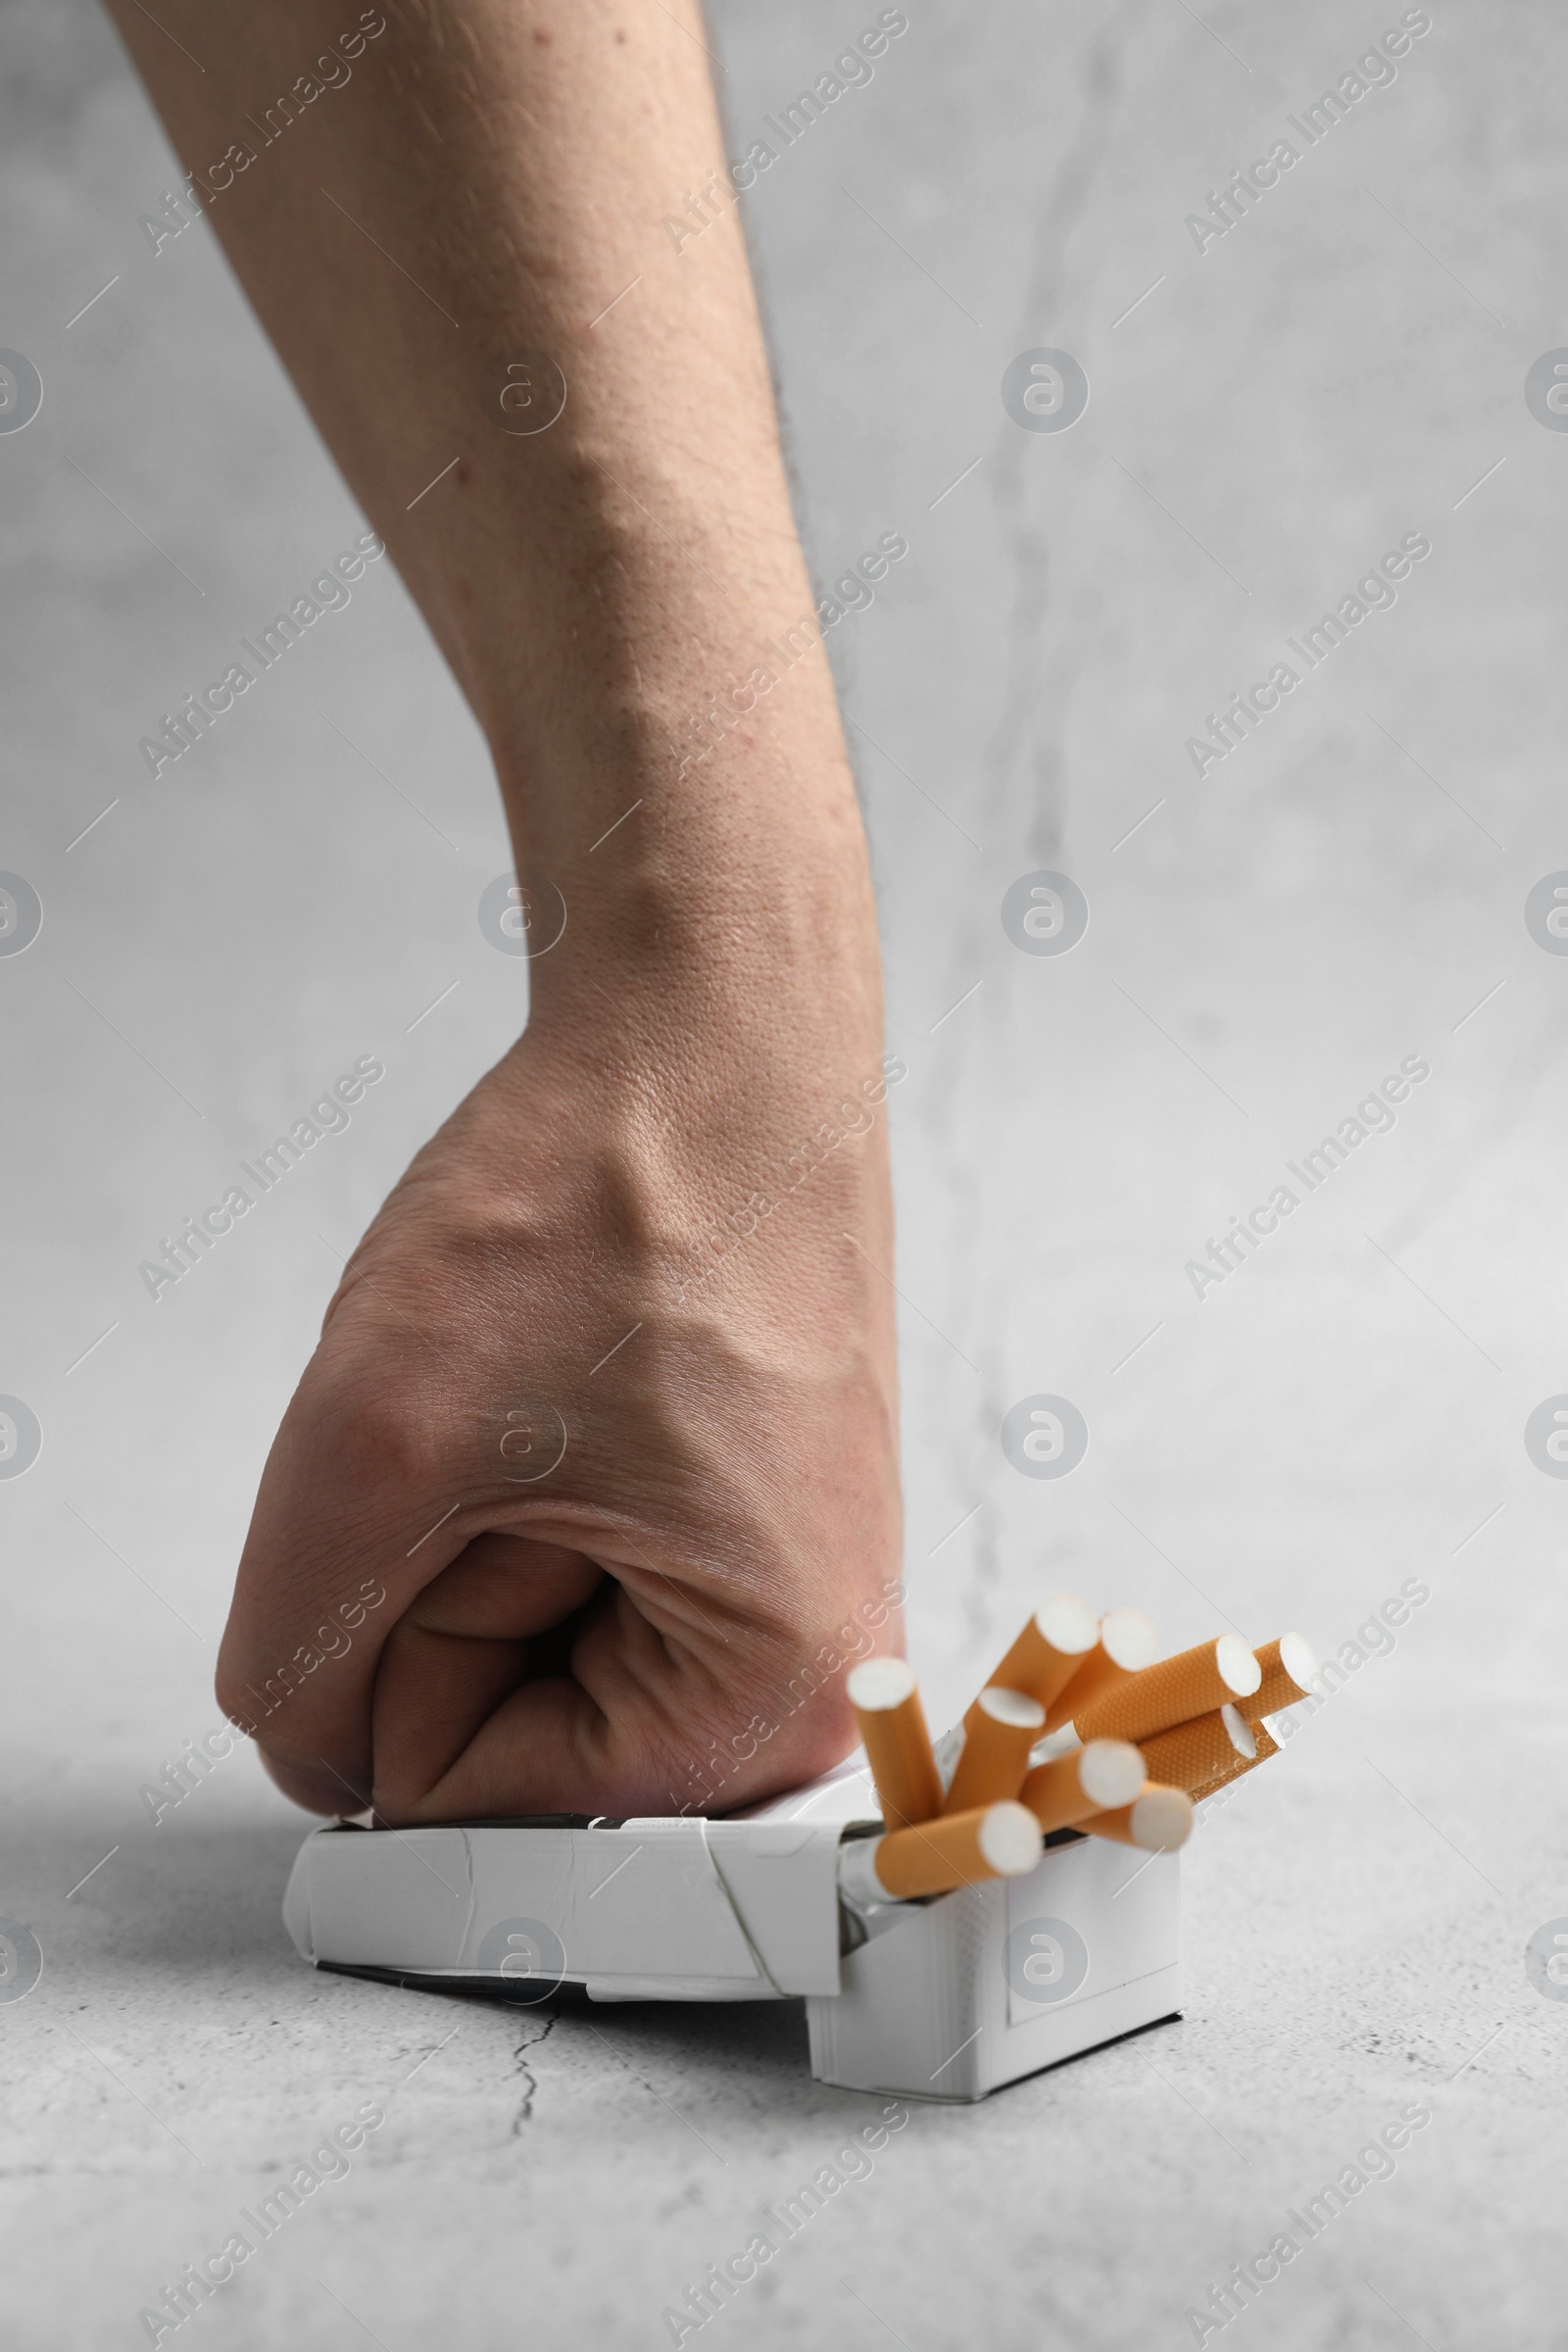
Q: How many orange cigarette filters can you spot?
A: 11